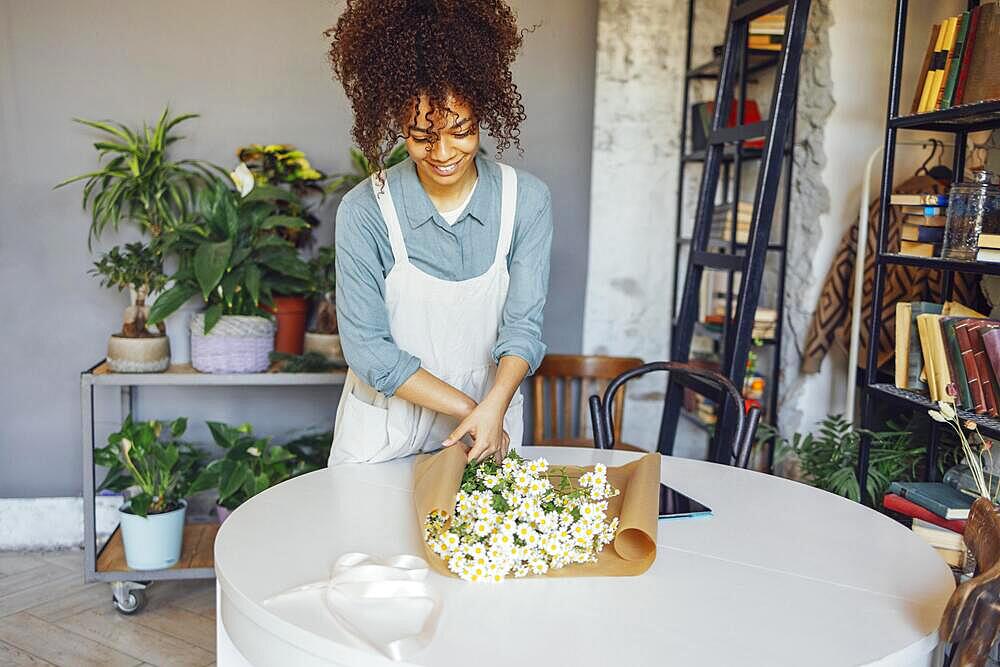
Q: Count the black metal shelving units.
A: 2